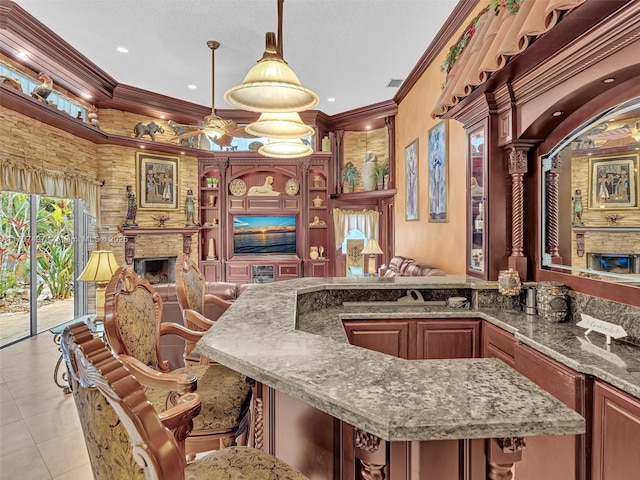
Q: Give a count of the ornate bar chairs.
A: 3